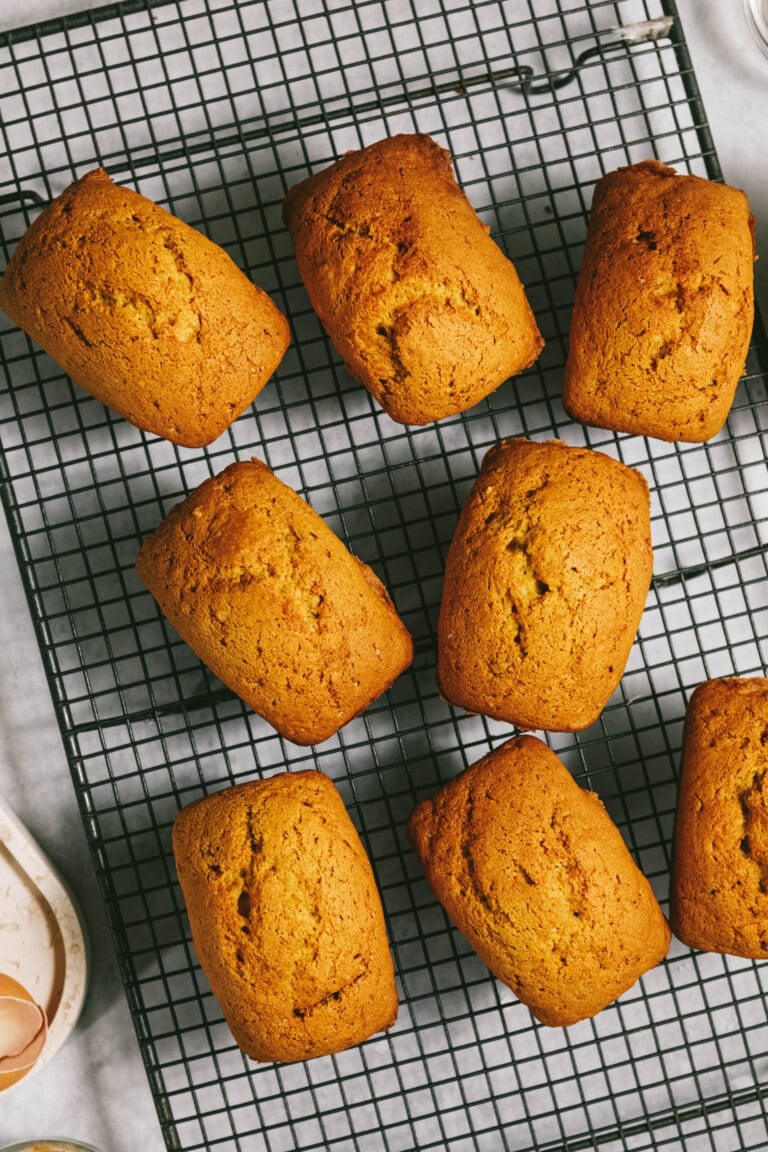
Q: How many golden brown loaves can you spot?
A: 8